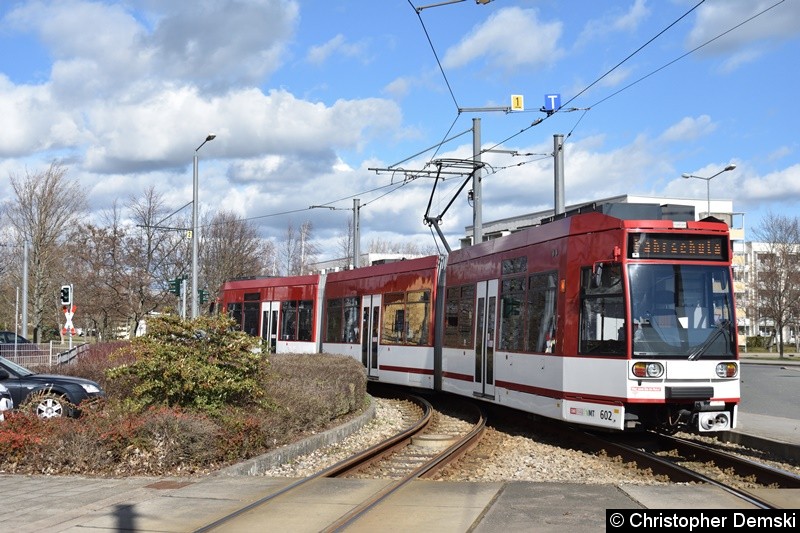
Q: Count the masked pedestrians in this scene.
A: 0